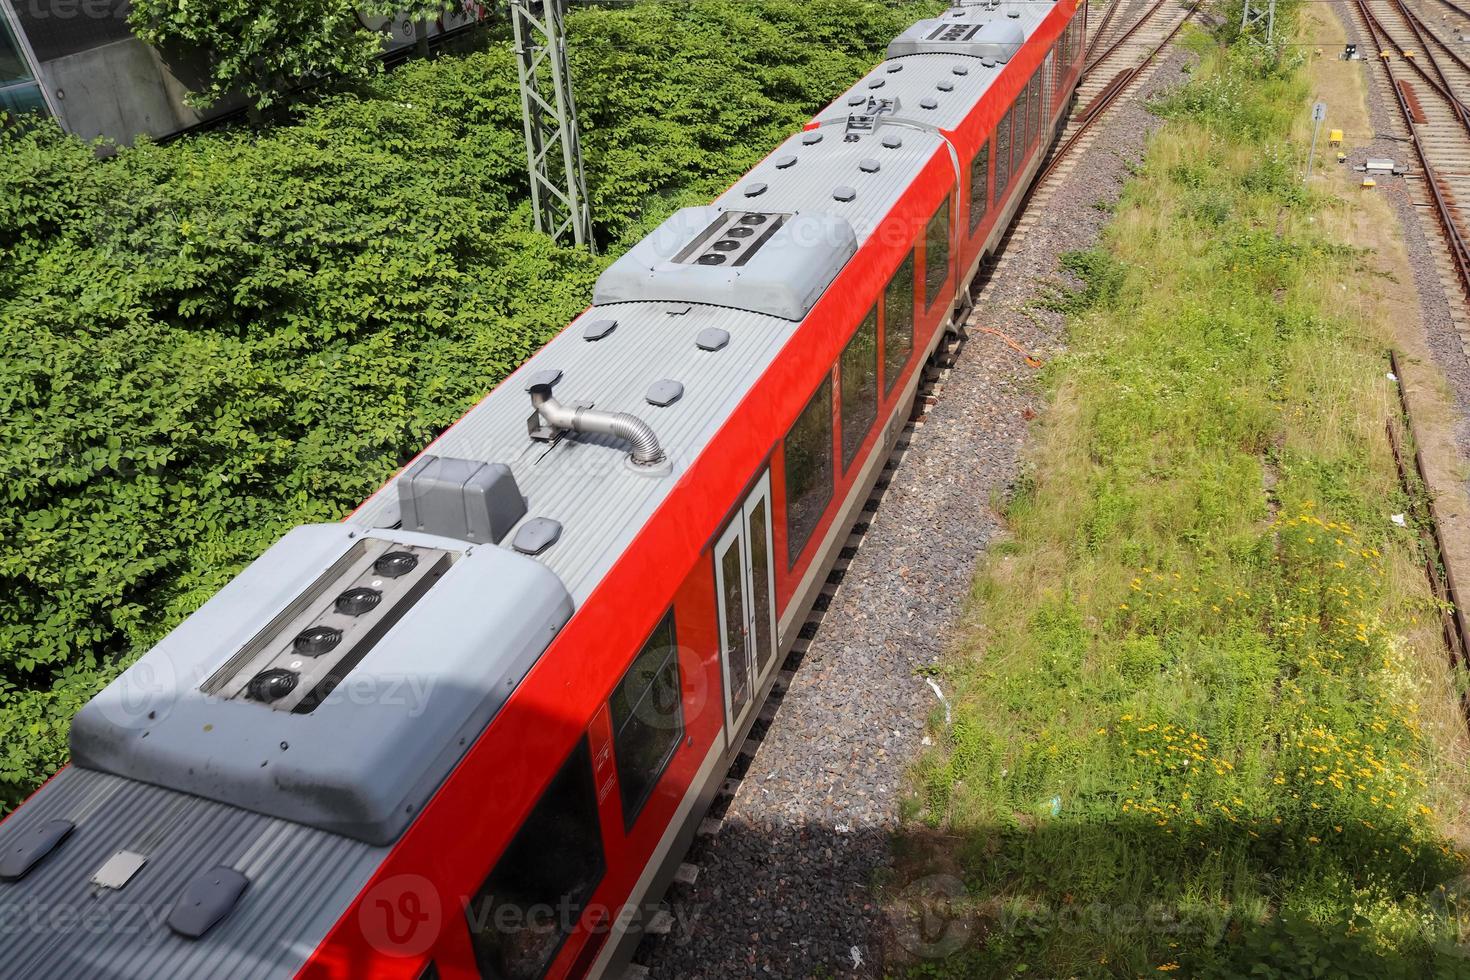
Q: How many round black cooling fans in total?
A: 12